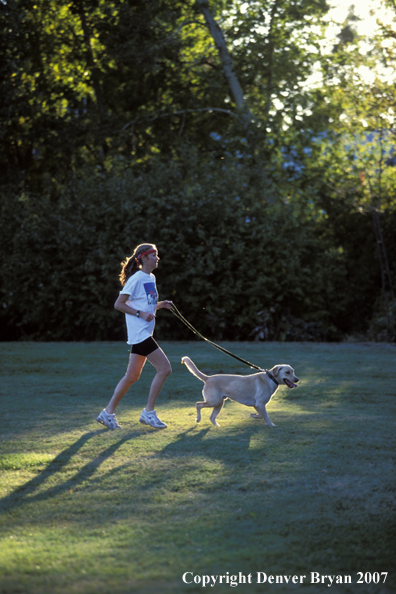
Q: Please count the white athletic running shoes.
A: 2